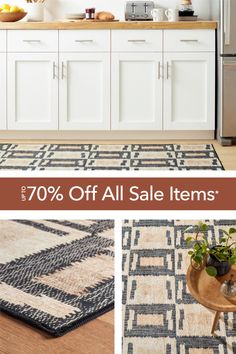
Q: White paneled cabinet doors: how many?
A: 4